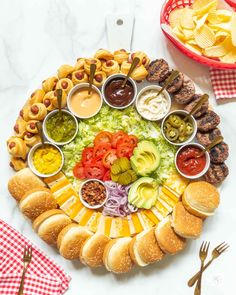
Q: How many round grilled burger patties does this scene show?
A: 8